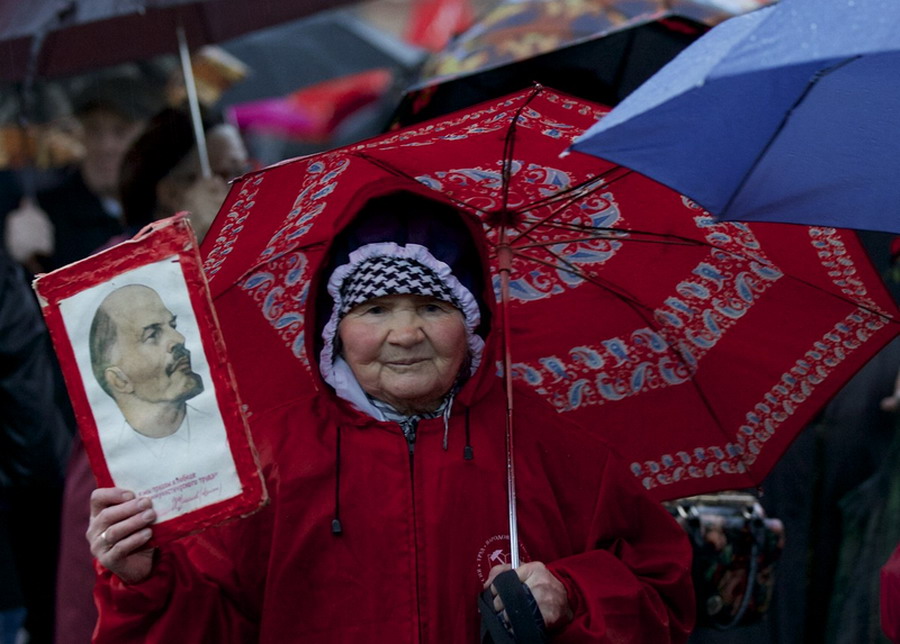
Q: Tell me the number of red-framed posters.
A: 1